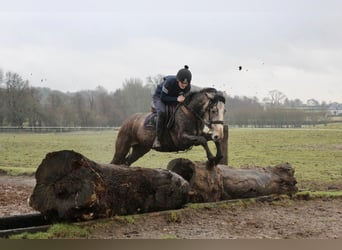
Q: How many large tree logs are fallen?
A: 2